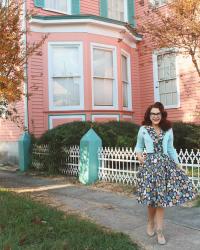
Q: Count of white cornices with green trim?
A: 1